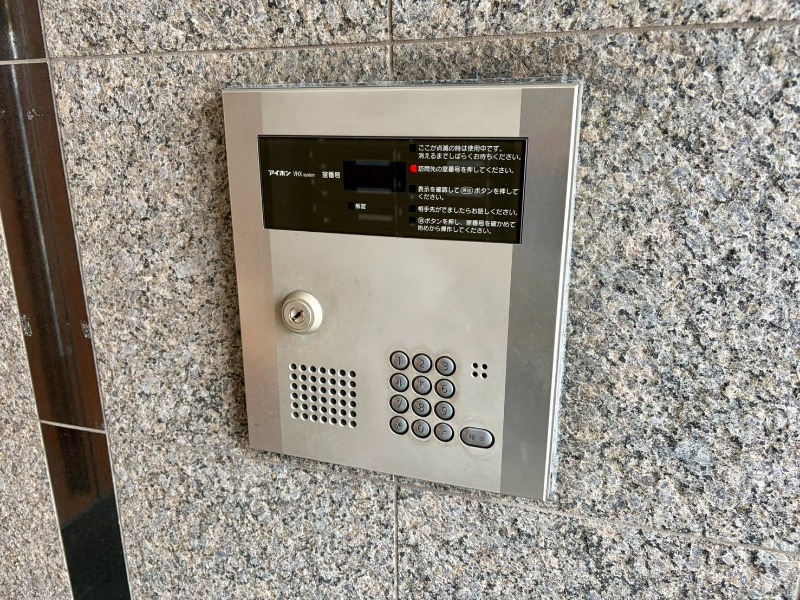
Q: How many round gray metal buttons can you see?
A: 12